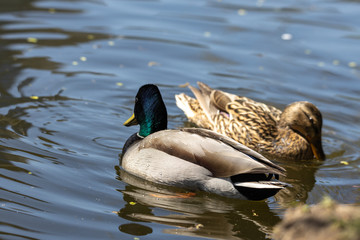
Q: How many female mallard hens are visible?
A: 1